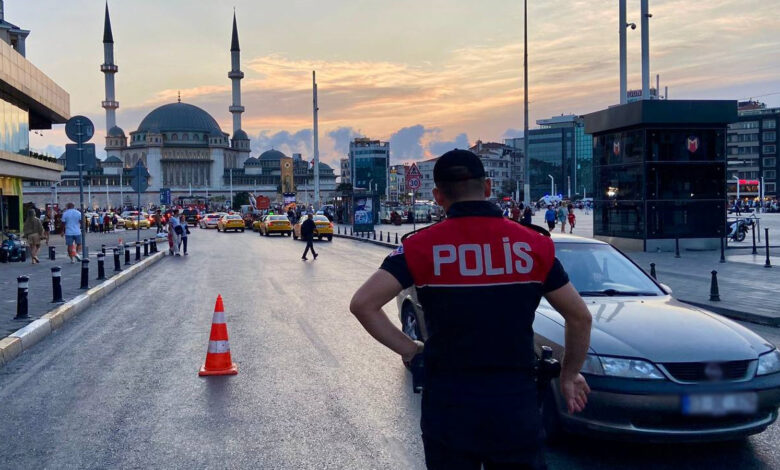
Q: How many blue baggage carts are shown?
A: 0